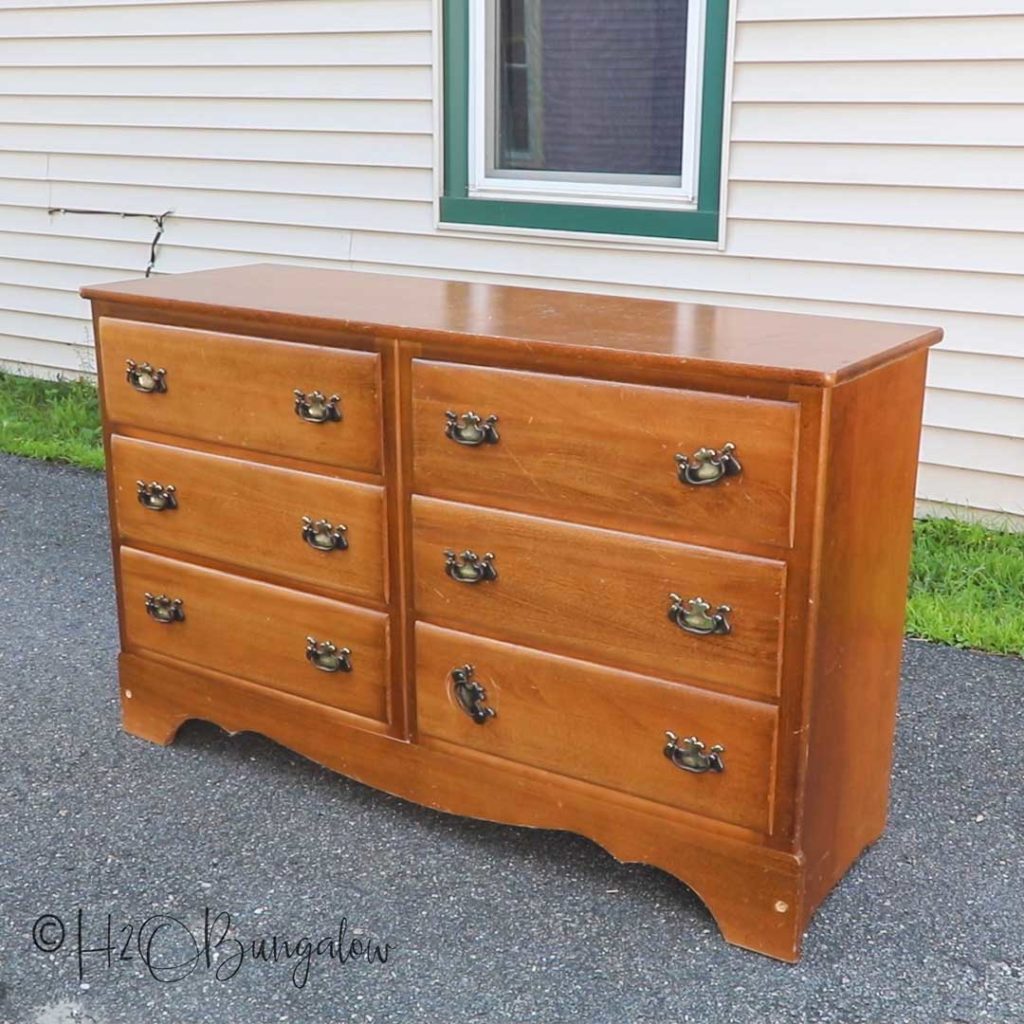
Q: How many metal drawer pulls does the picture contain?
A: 12